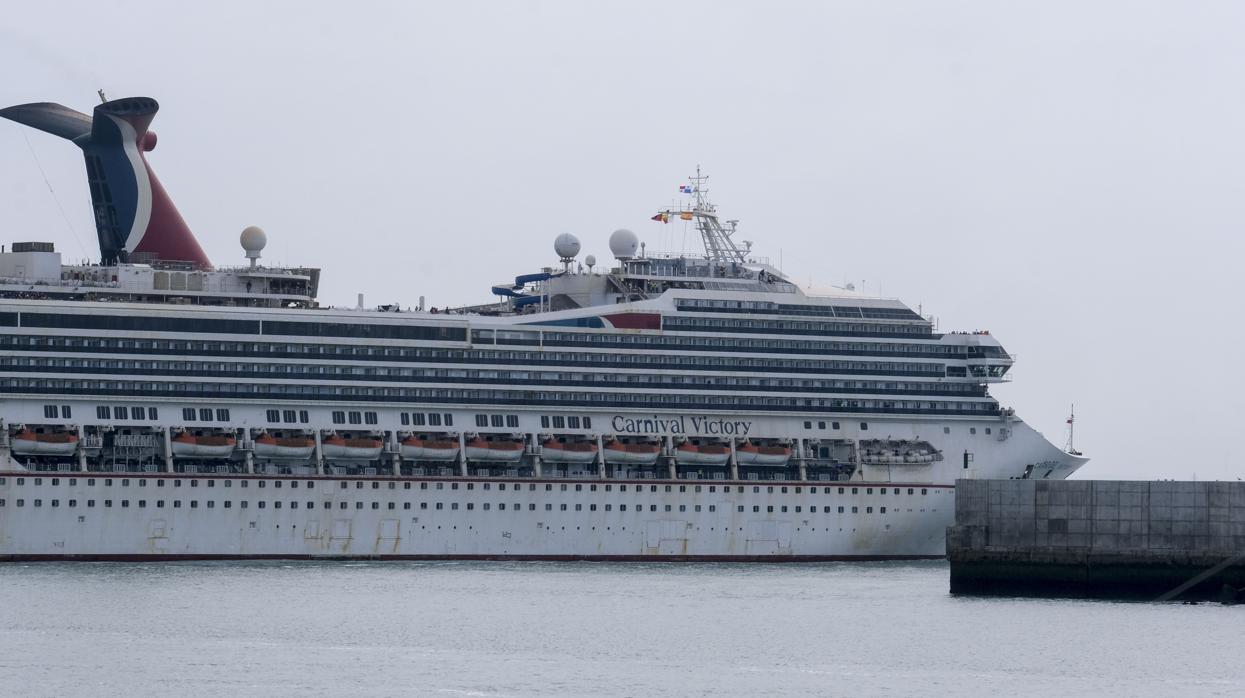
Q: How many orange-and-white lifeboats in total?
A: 10